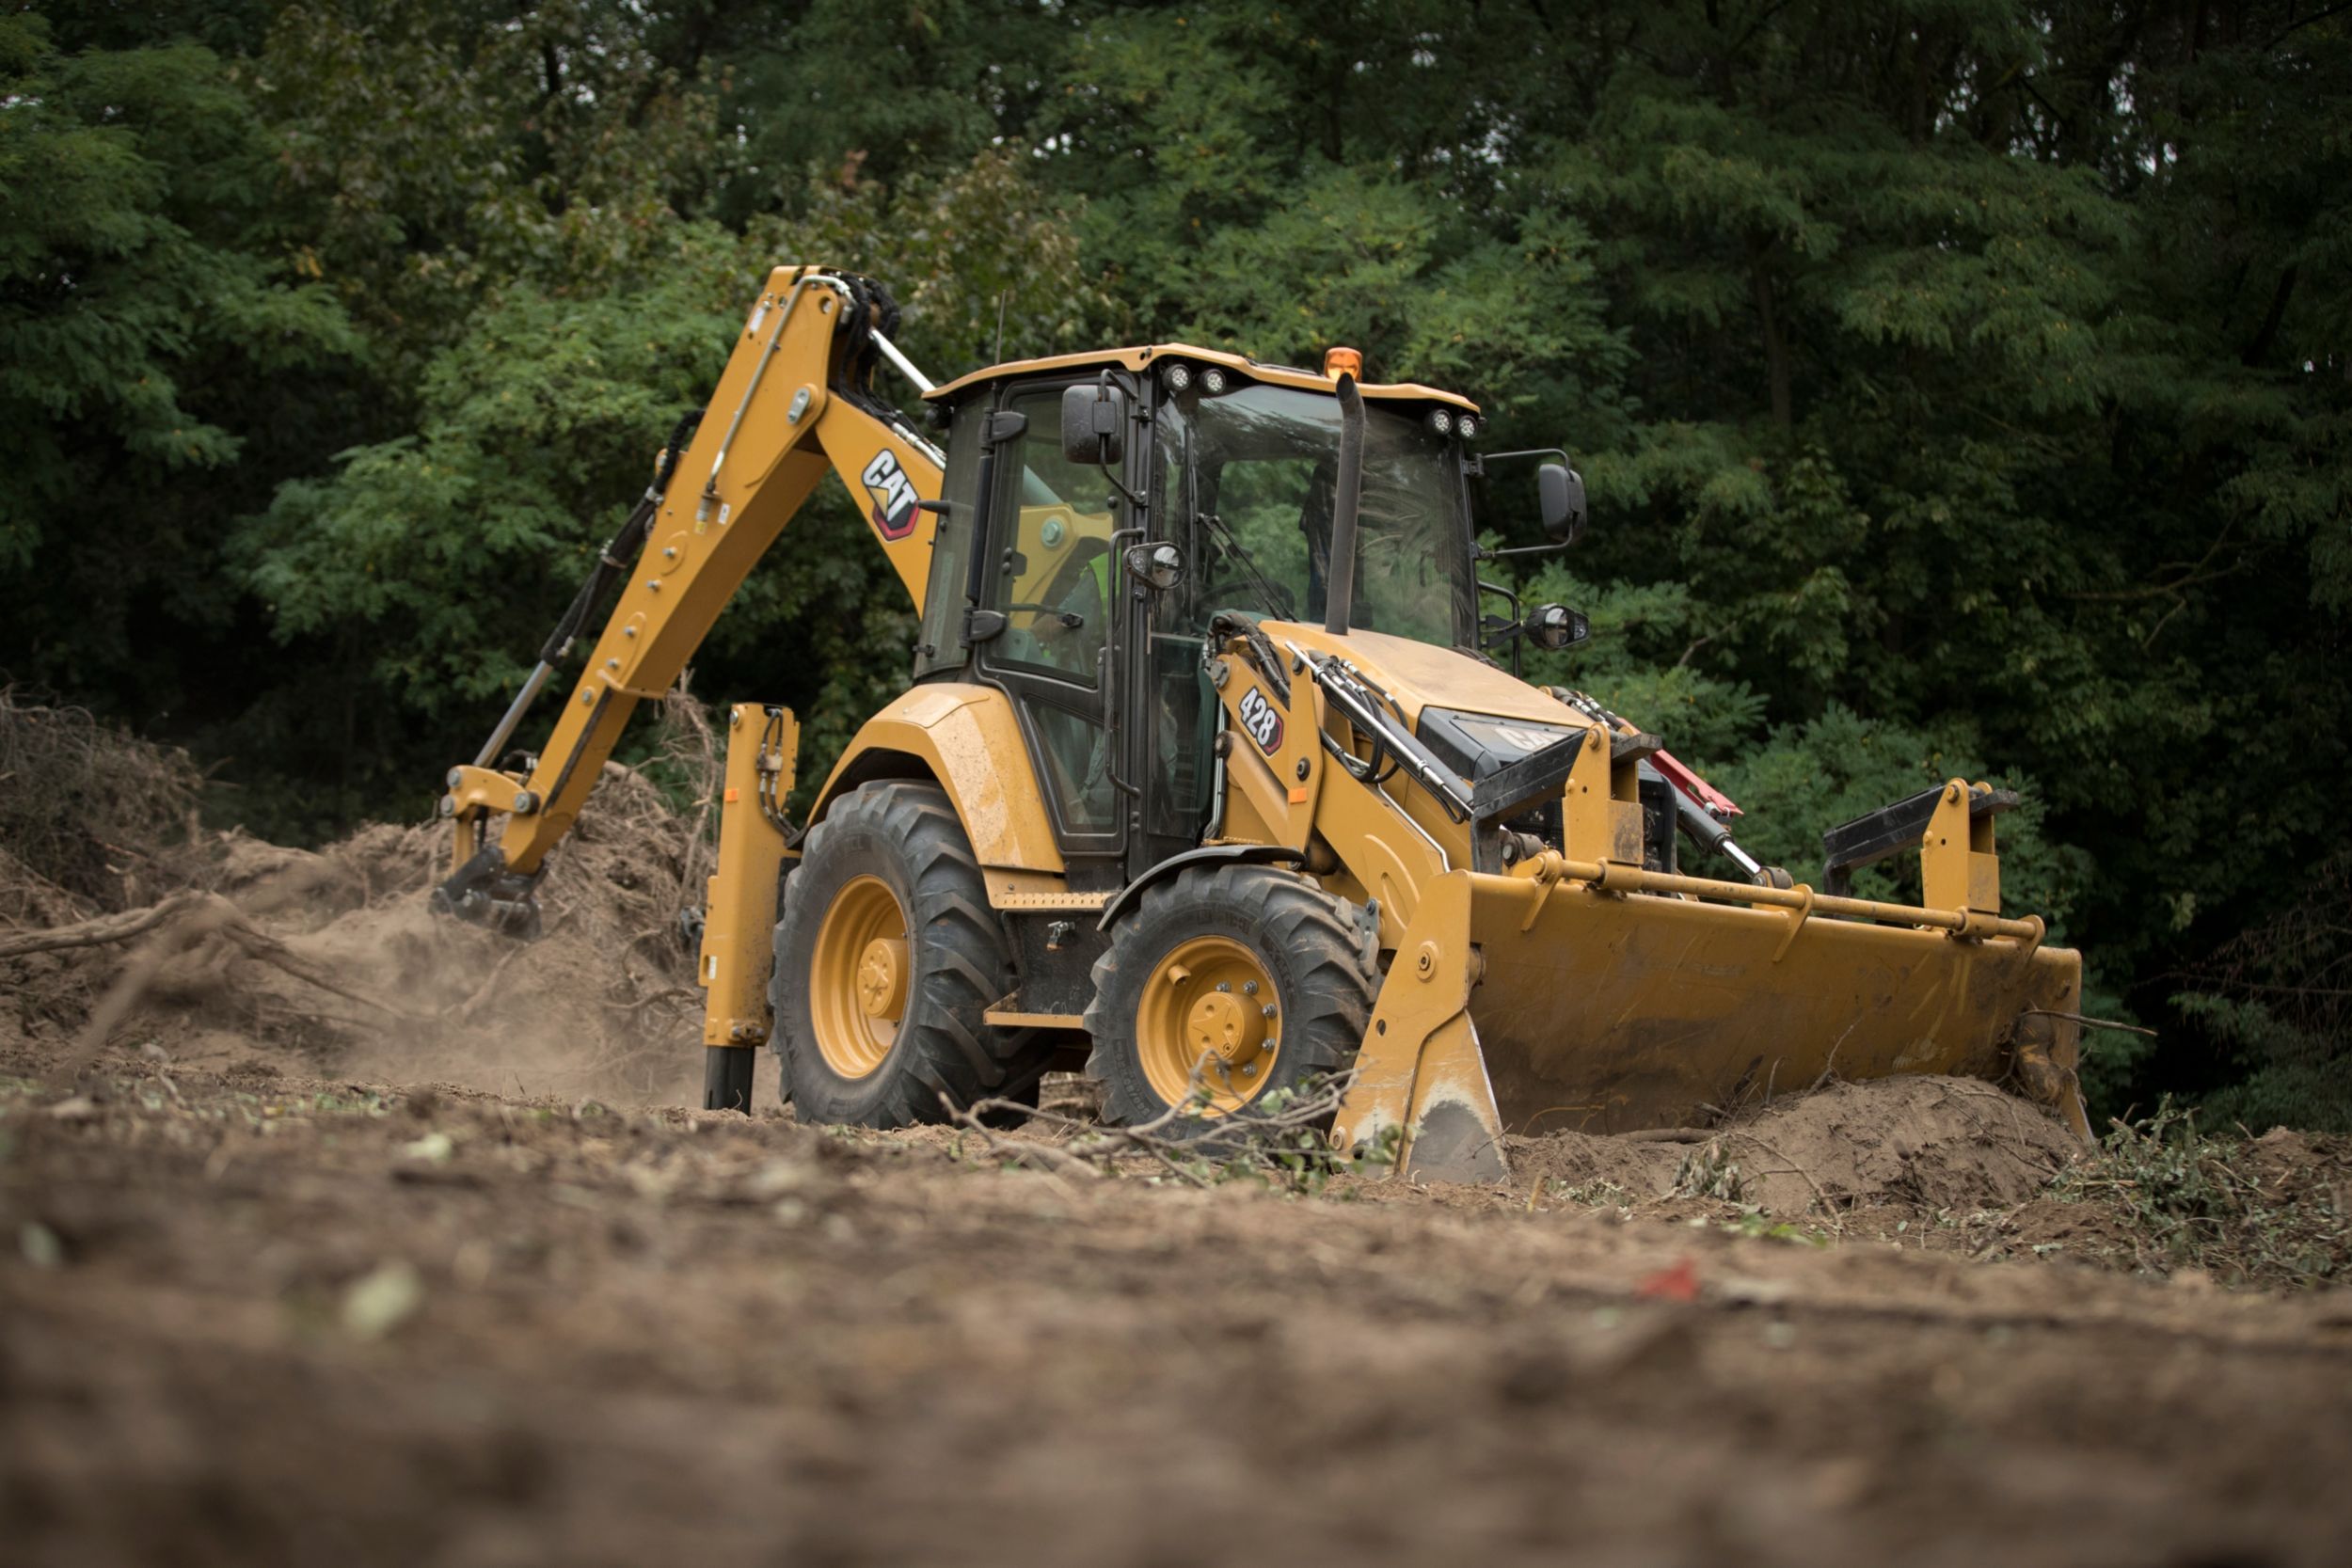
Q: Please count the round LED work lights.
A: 4